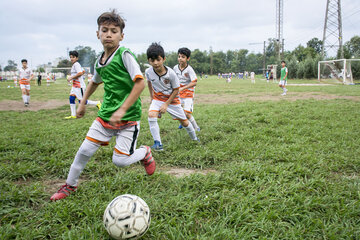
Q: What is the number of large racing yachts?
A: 0